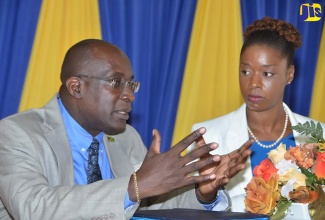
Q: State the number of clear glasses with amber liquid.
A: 0